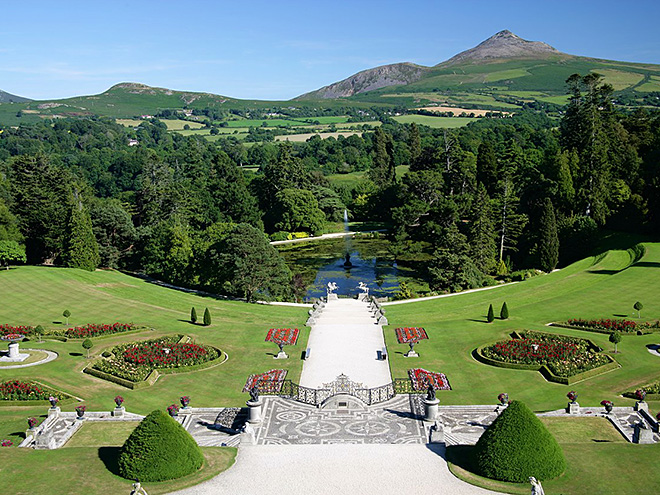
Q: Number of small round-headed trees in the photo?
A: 5